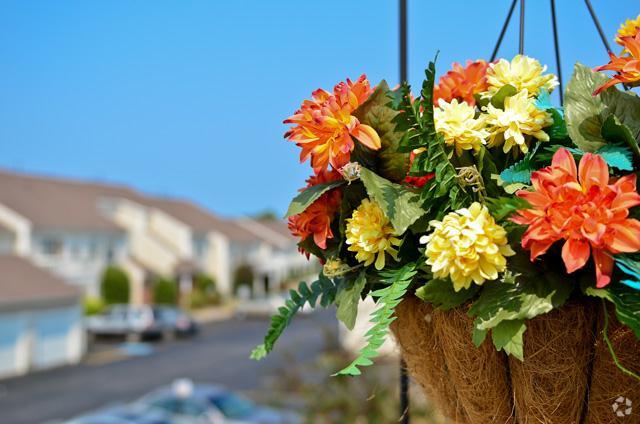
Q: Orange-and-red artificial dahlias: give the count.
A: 5